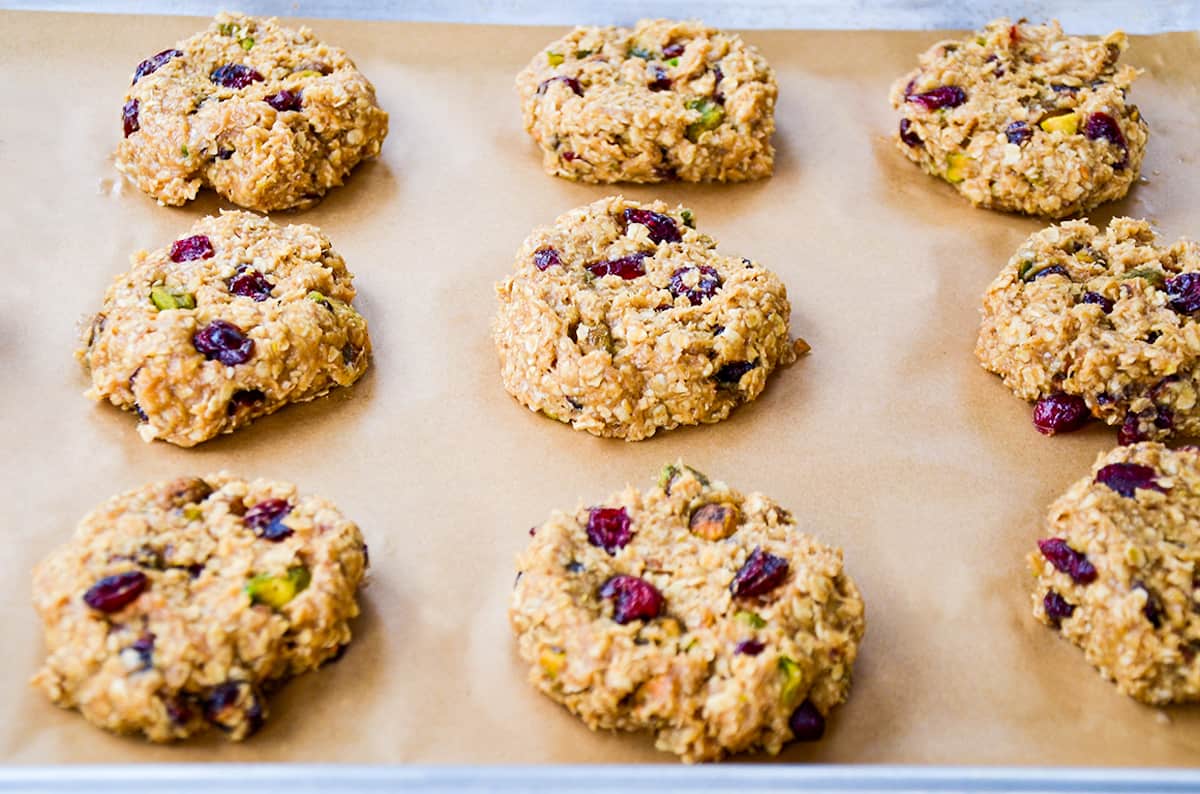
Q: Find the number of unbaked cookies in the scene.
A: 9